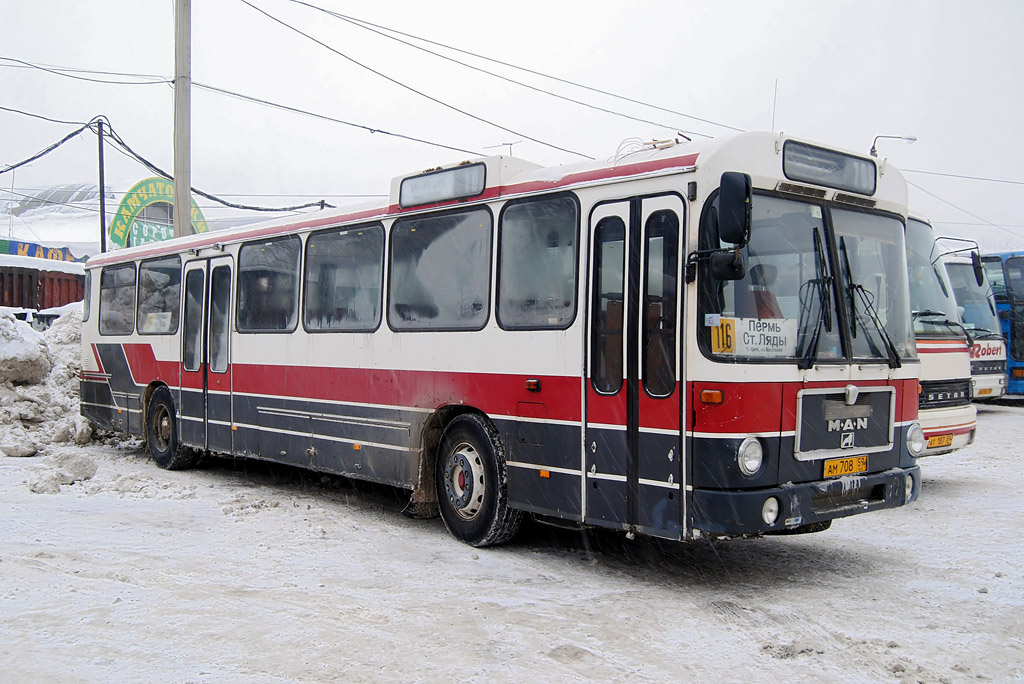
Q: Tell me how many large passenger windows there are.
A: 6